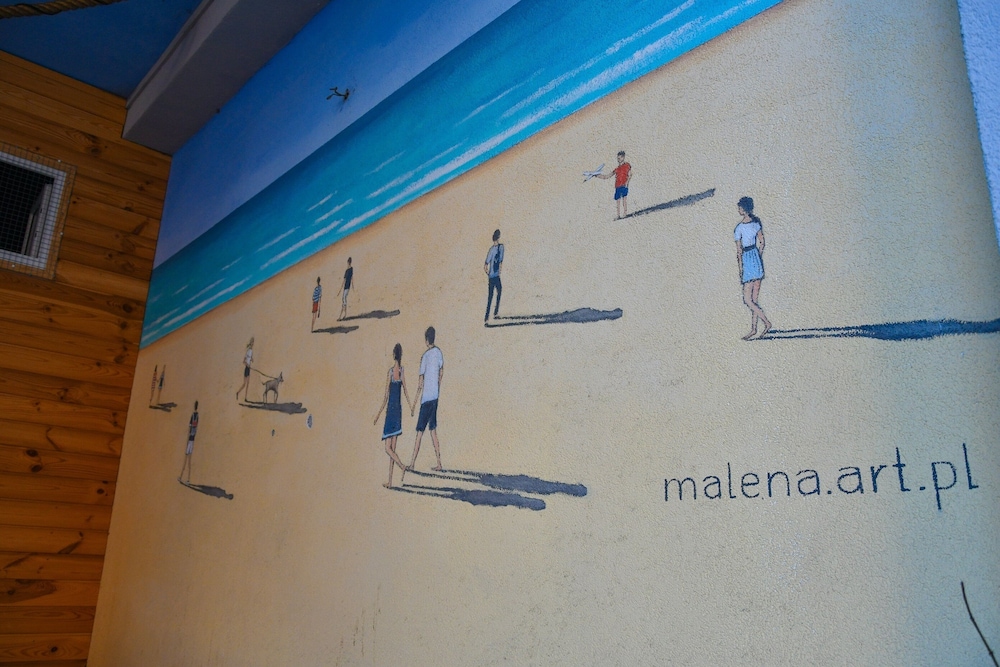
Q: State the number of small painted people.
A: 11